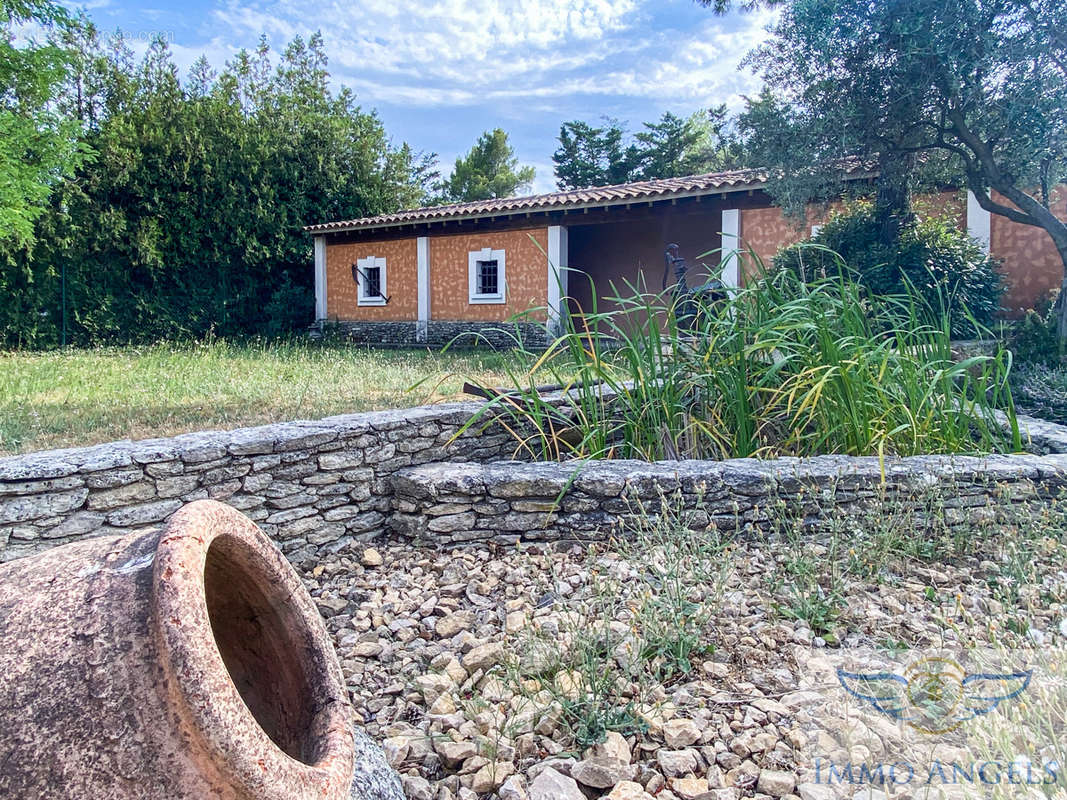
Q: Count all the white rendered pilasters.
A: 5